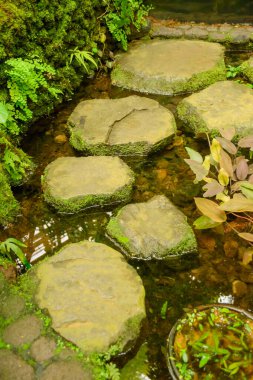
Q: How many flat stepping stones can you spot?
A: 6